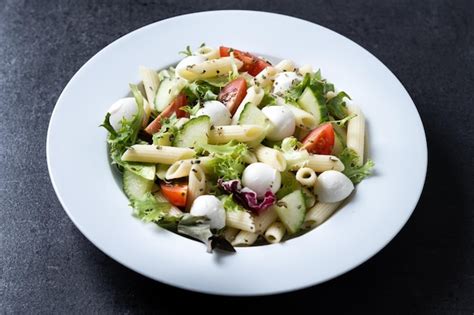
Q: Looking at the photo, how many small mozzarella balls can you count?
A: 8